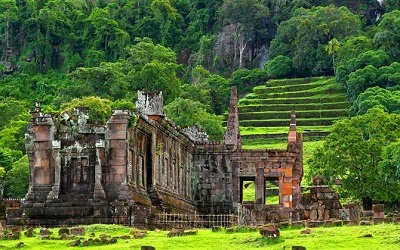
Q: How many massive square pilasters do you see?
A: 2